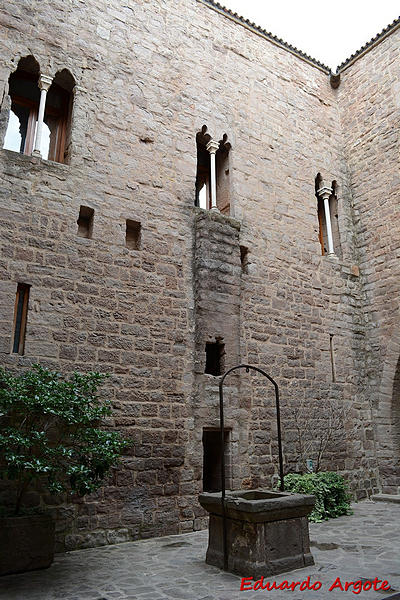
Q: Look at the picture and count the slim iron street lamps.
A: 0